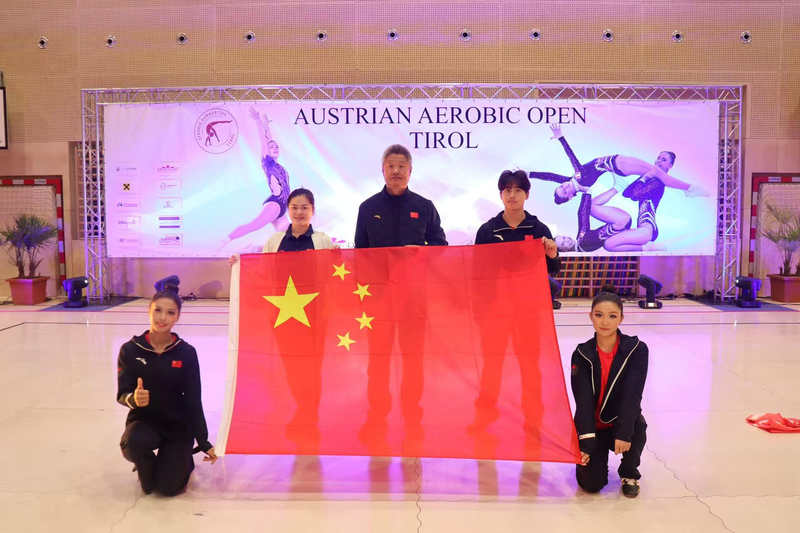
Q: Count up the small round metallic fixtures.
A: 11